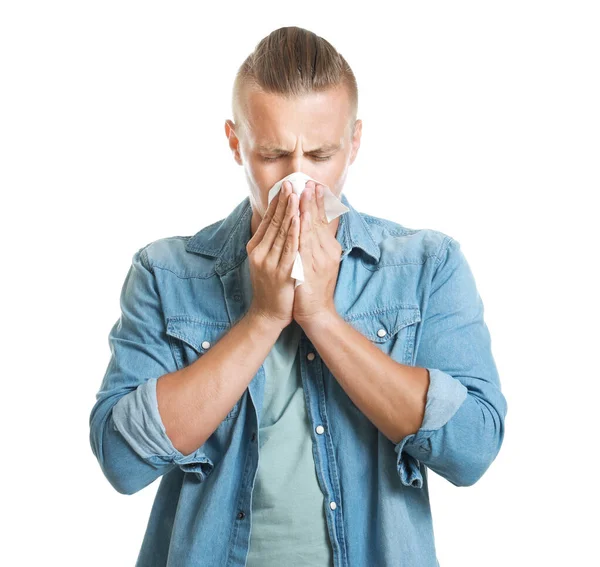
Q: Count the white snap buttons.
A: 5